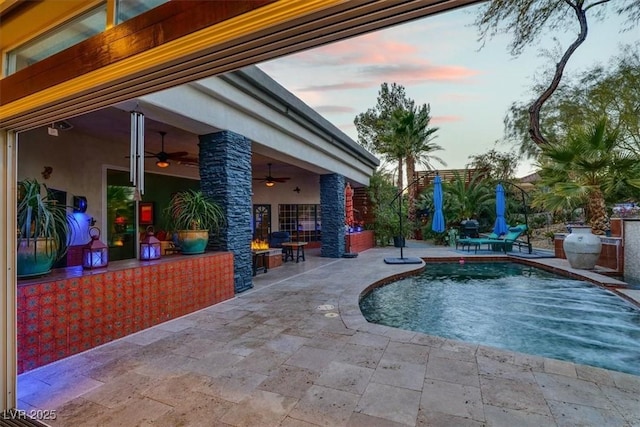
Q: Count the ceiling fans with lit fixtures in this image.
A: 2